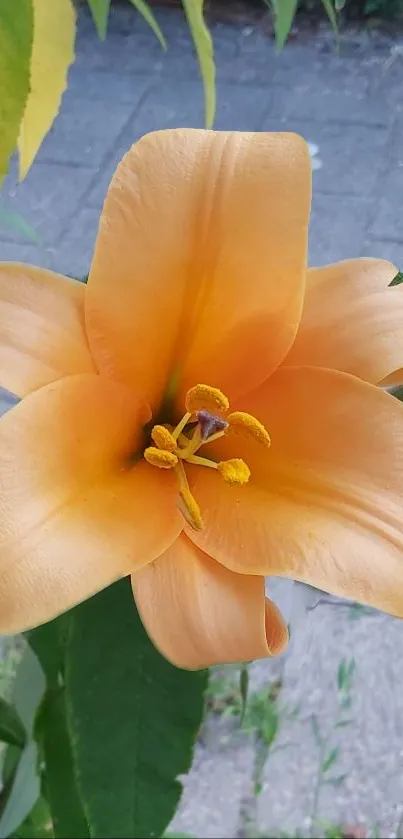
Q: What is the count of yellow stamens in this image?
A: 6